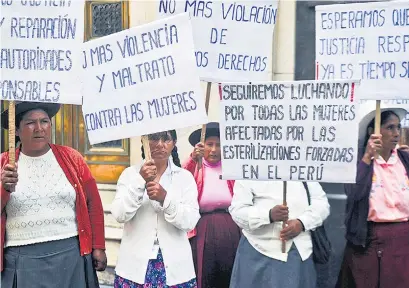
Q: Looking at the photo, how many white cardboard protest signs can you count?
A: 5